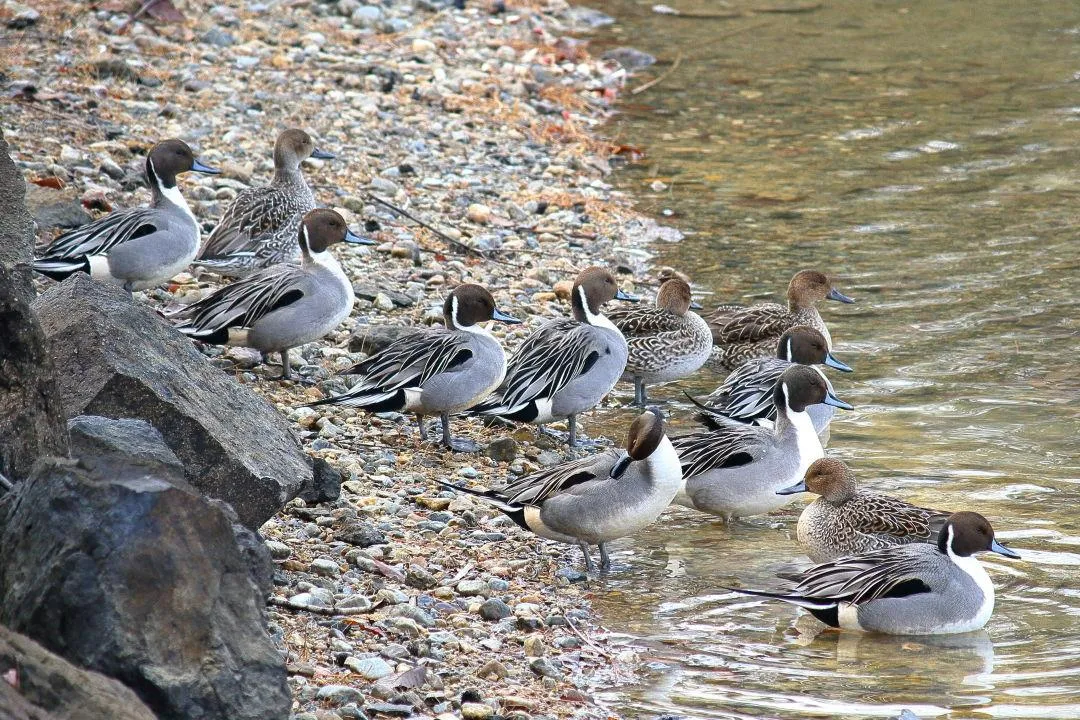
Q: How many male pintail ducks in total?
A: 8